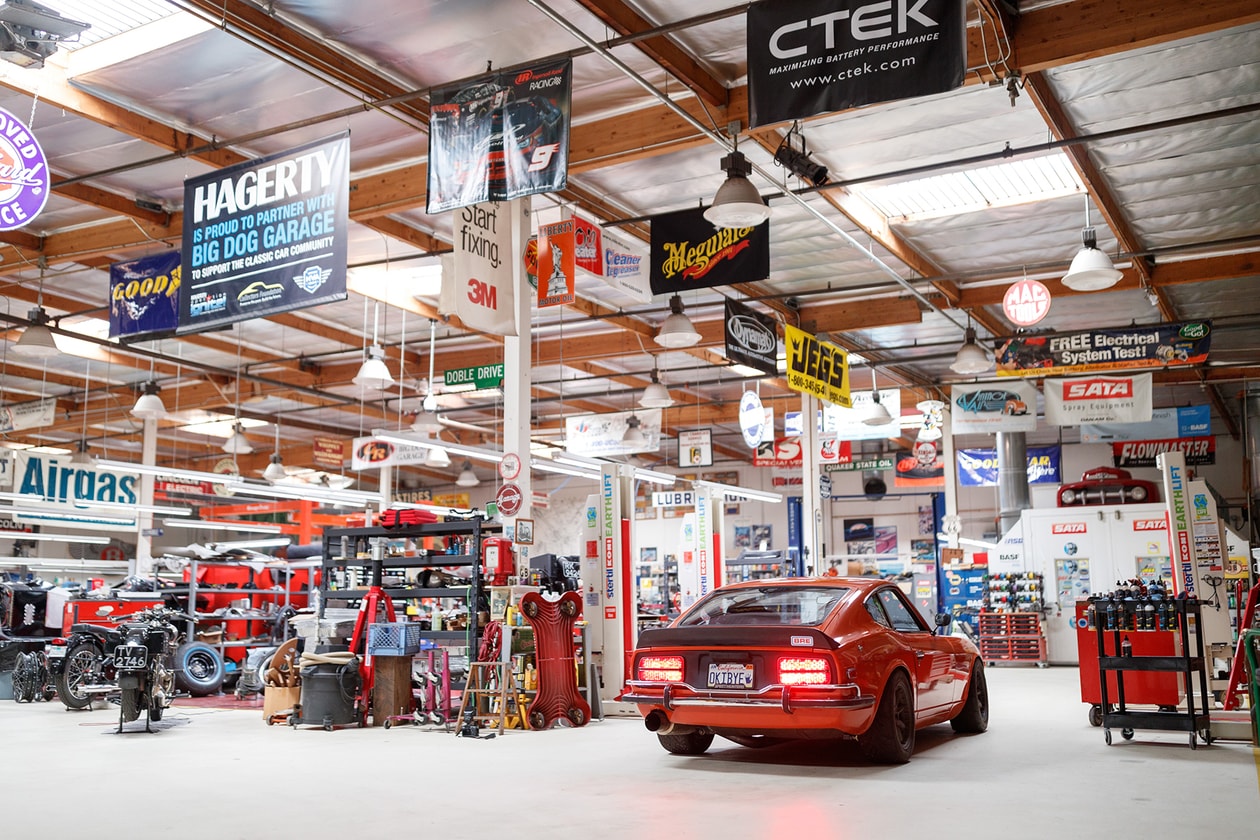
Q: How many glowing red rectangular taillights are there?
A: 2